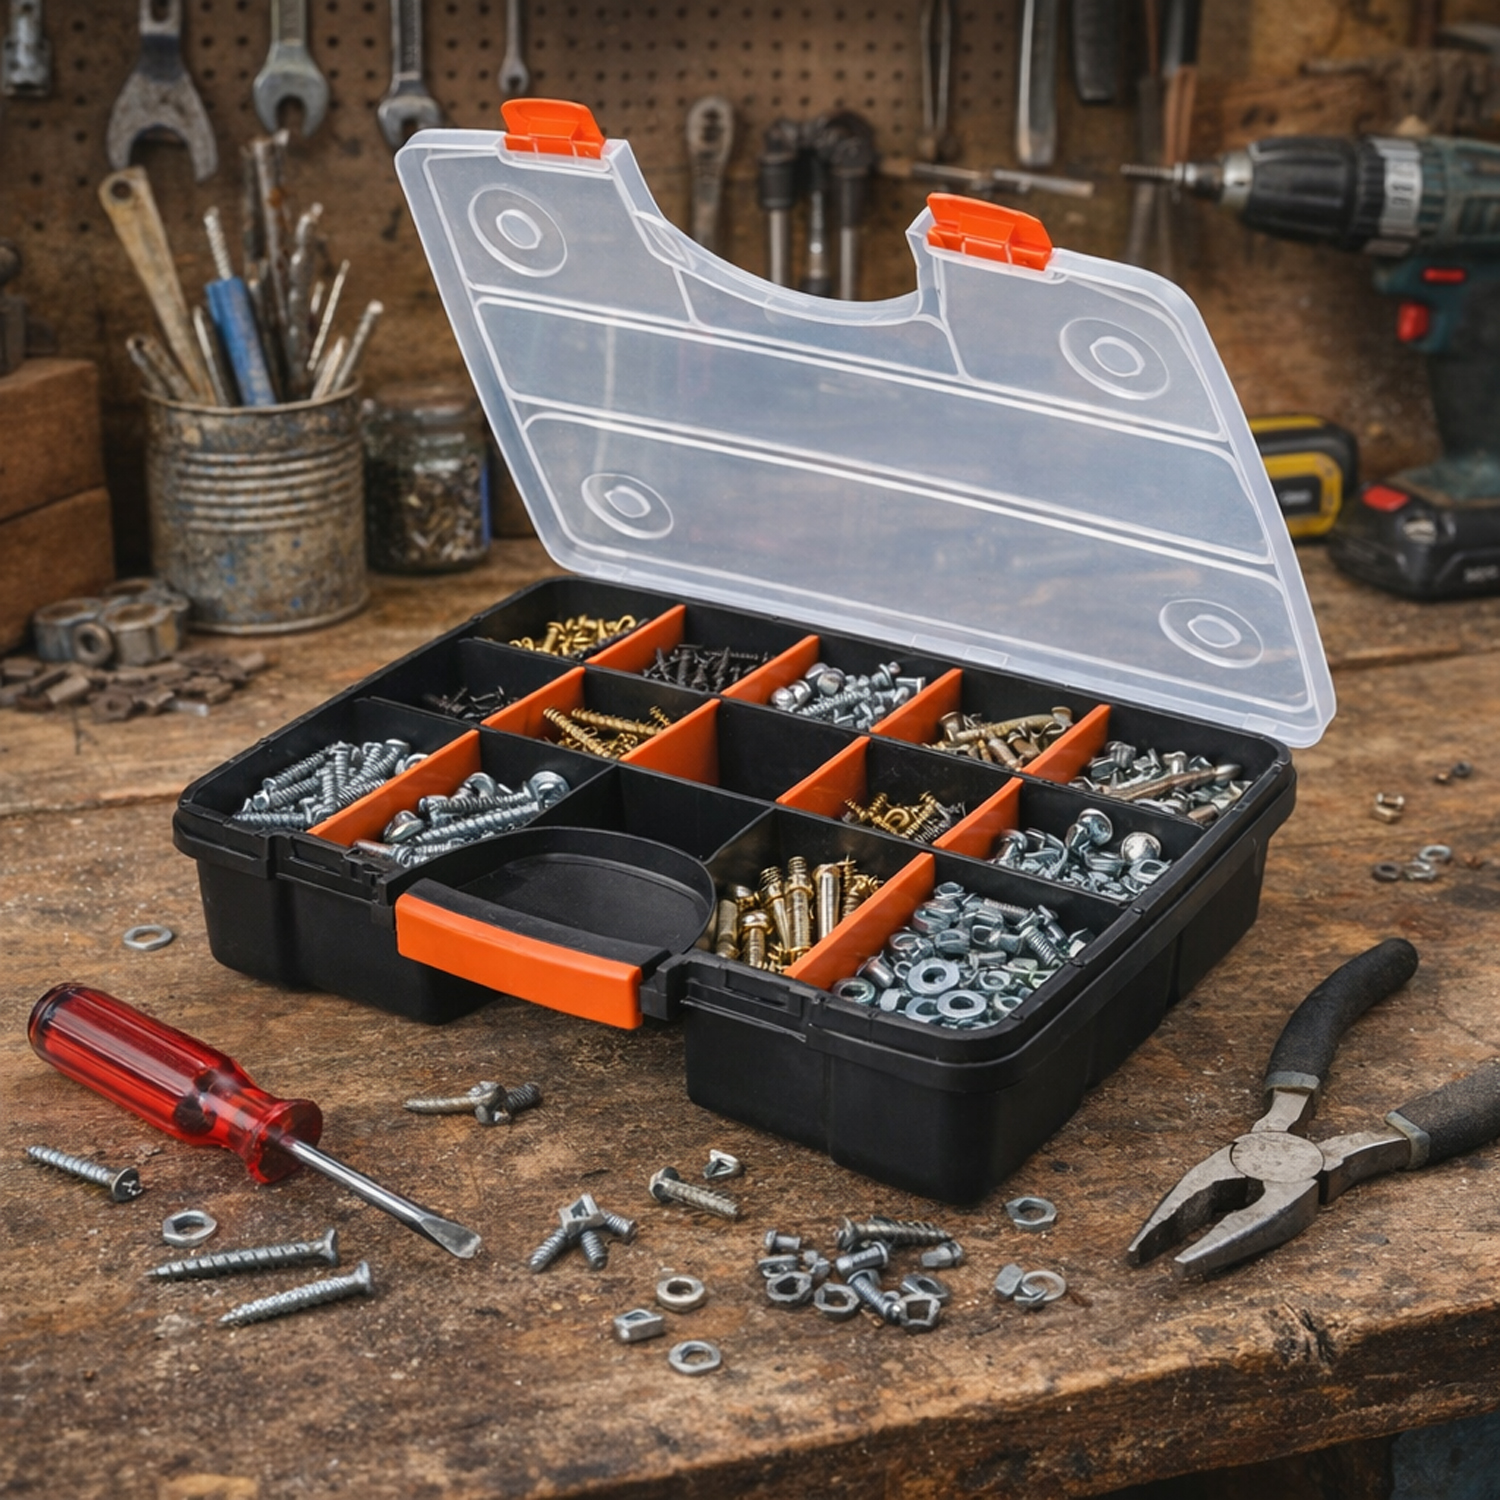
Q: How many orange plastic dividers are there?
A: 10